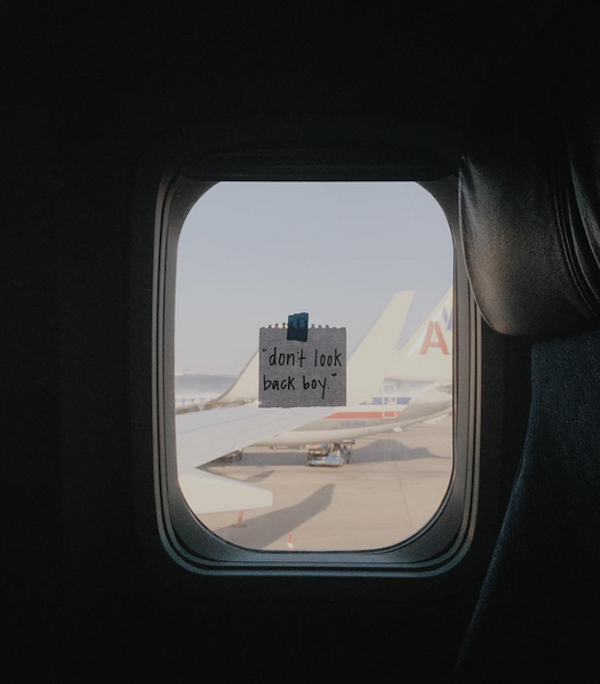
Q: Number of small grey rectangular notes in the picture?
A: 1